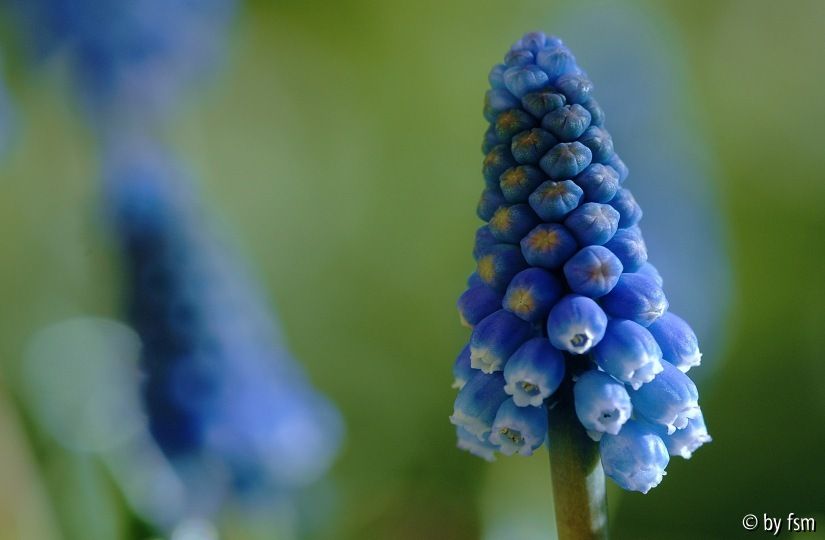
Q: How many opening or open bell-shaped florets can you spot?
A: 13